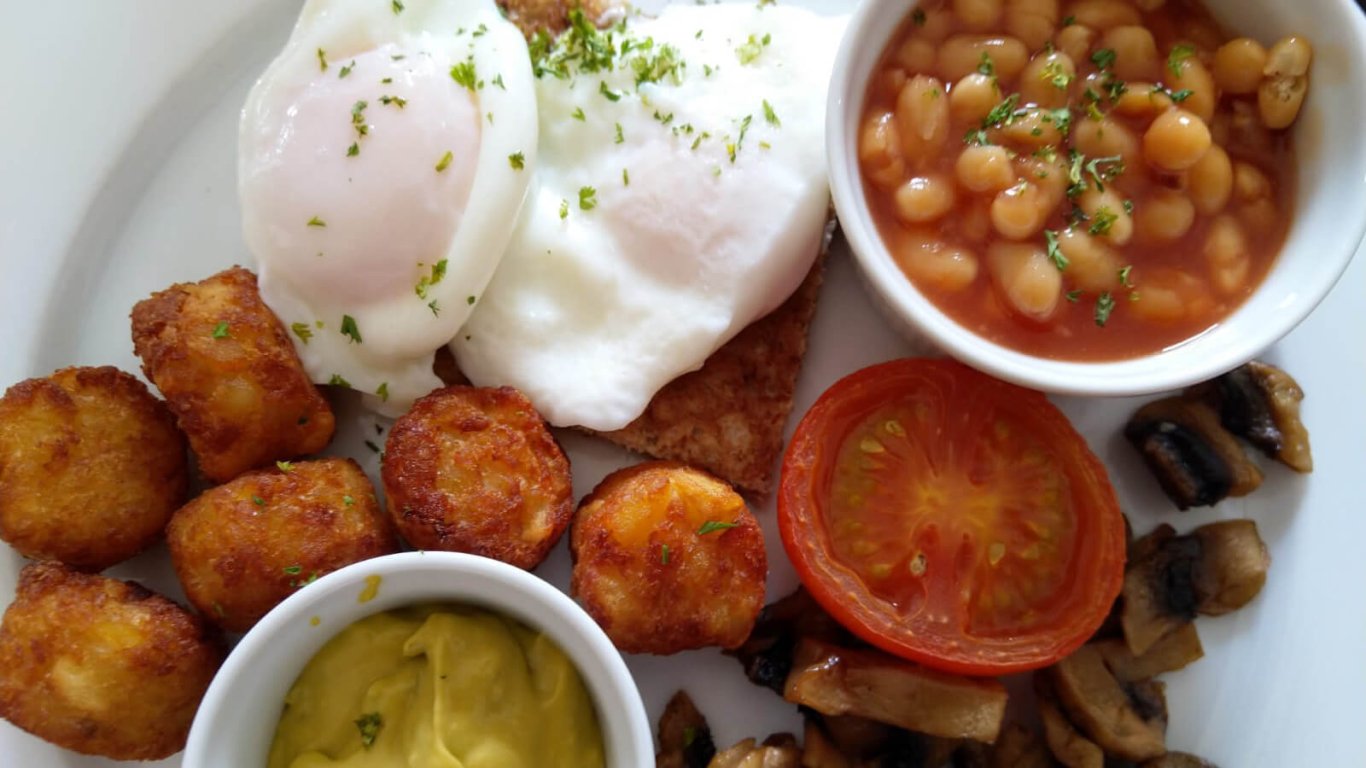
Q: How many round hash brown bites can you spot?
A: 6